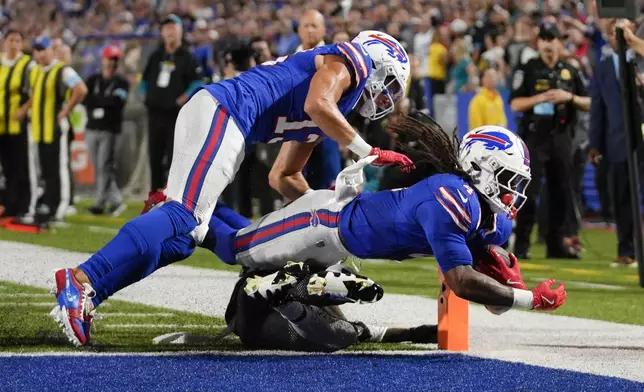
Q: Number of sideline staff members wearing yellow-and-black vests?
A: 2